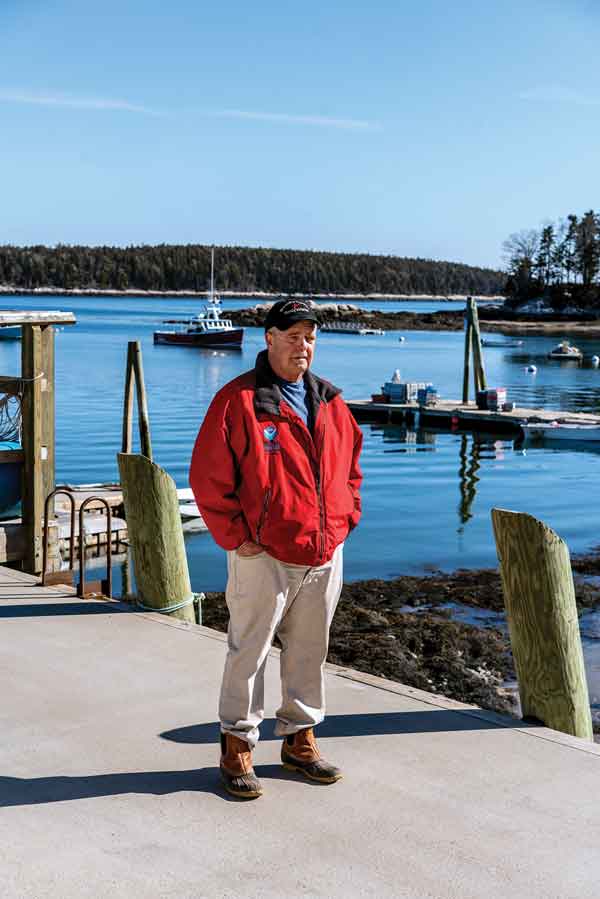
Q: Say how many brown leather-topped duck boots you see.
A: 2